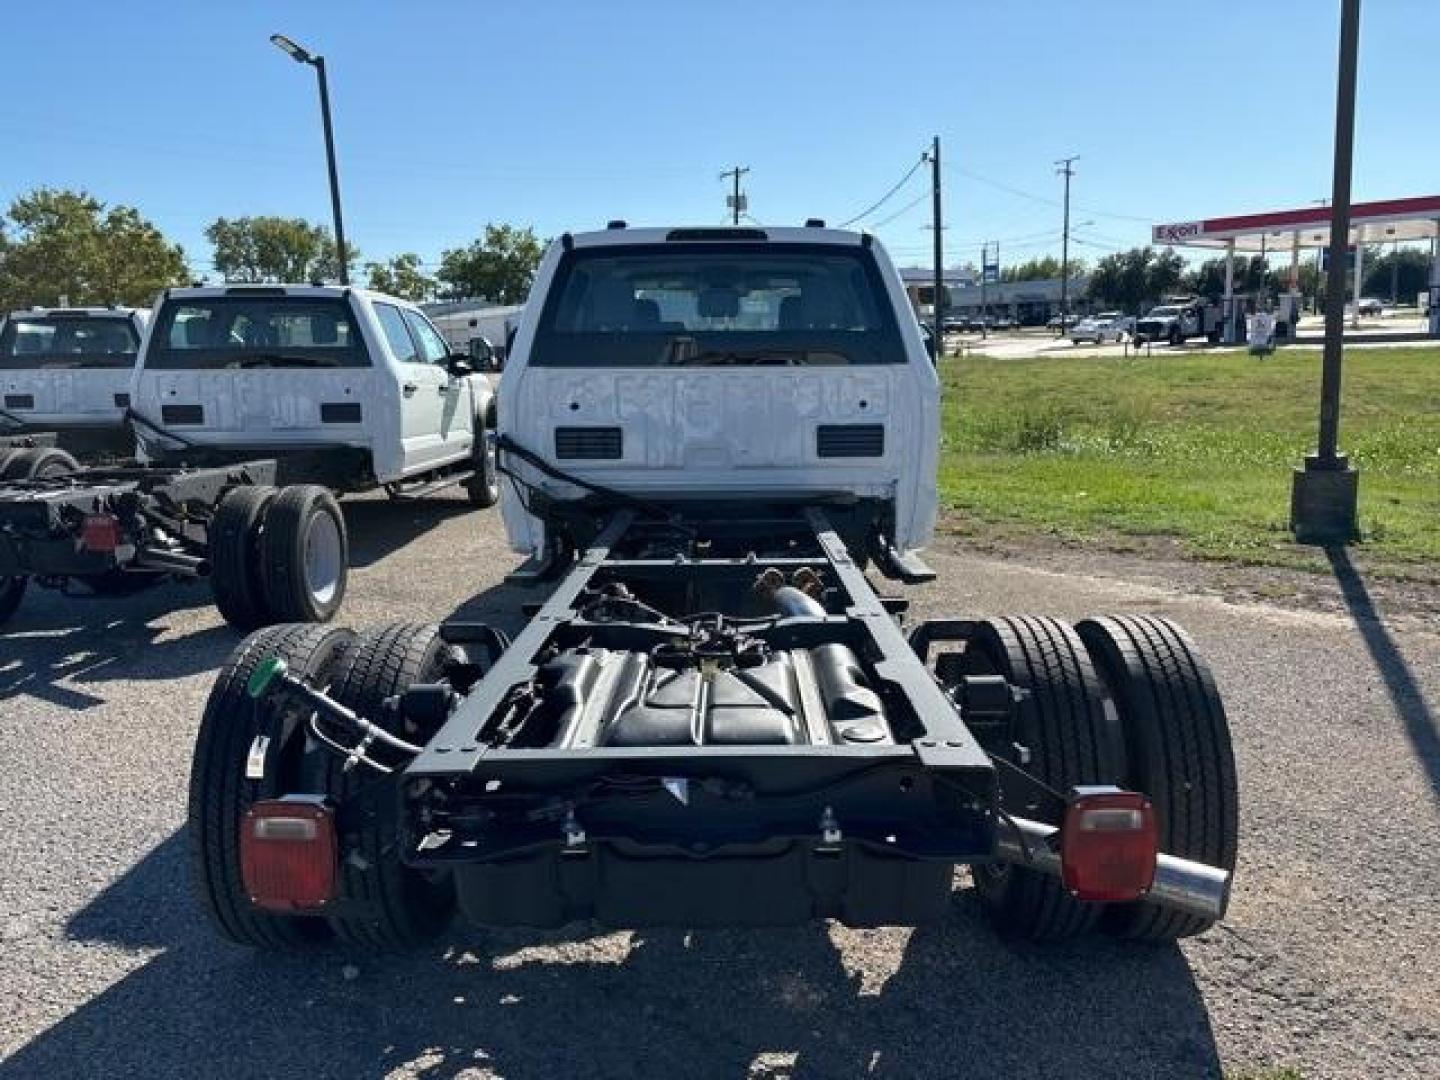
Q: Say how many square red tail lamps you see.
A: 3